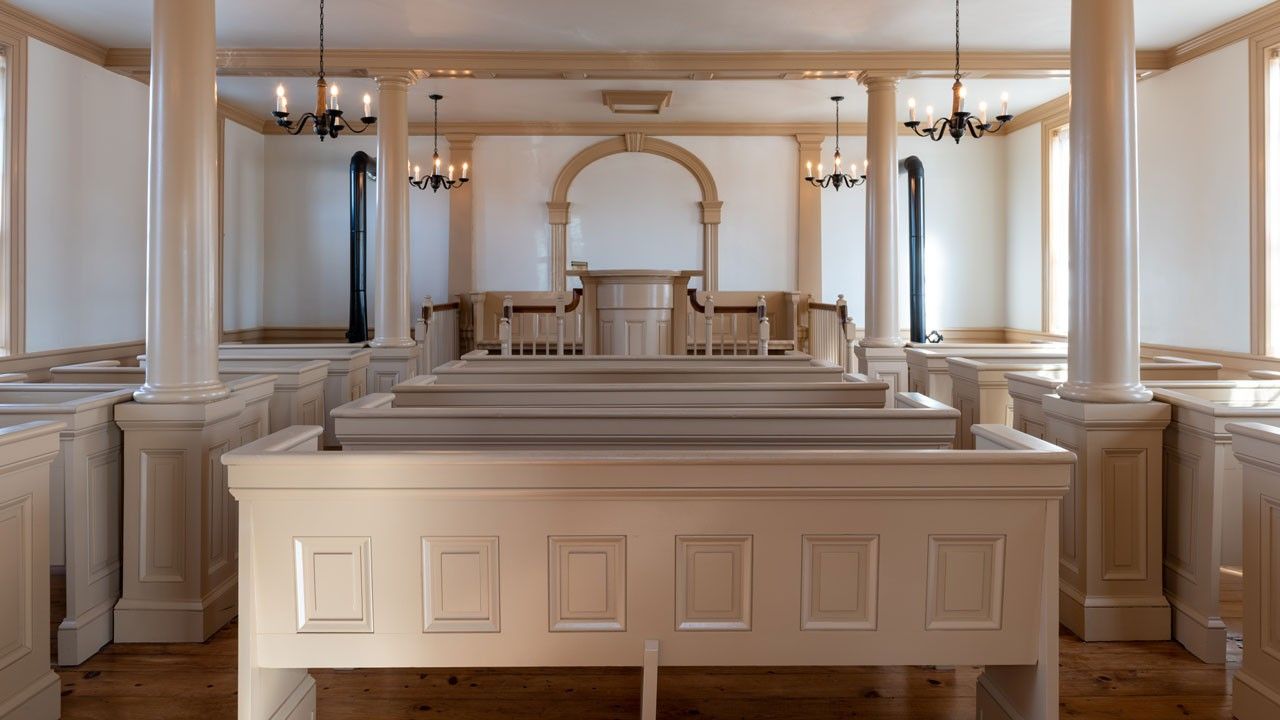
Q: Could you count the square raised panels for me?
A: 6